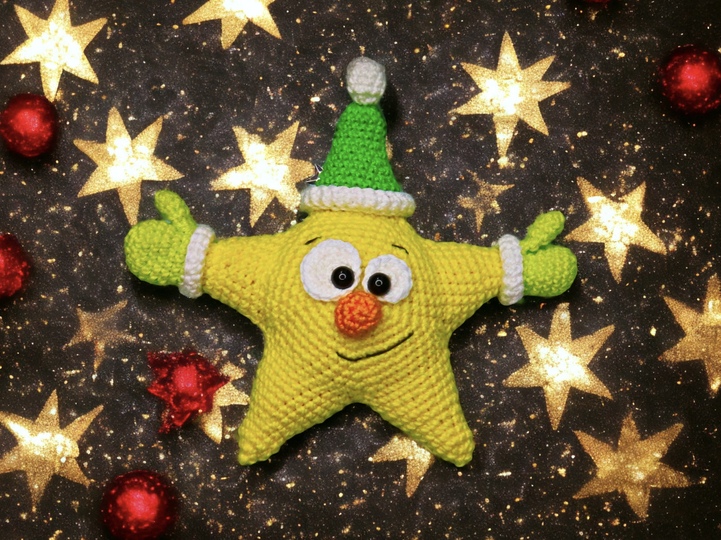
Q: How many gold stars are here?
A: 14